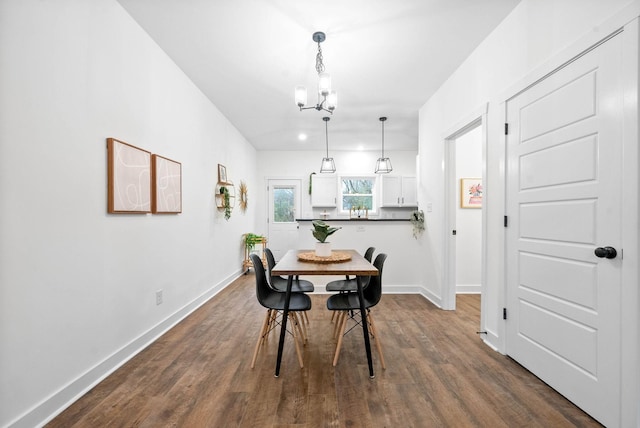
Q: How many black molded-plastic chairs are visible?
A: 4